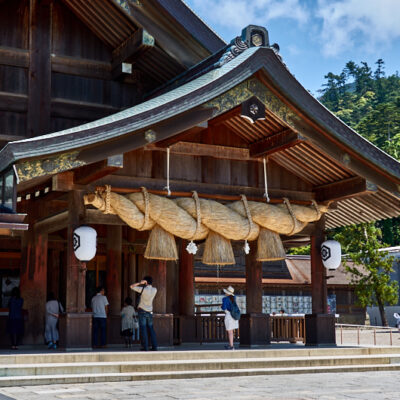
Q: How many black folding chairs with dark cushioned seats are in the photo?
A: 0